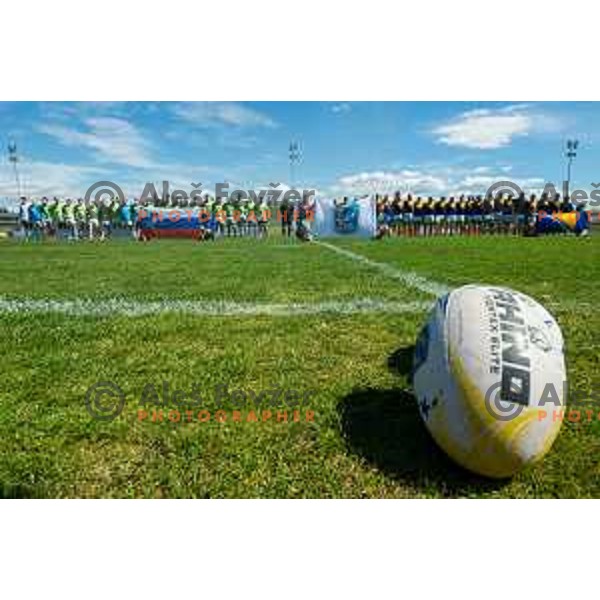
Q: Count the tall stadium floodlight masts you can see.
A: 3